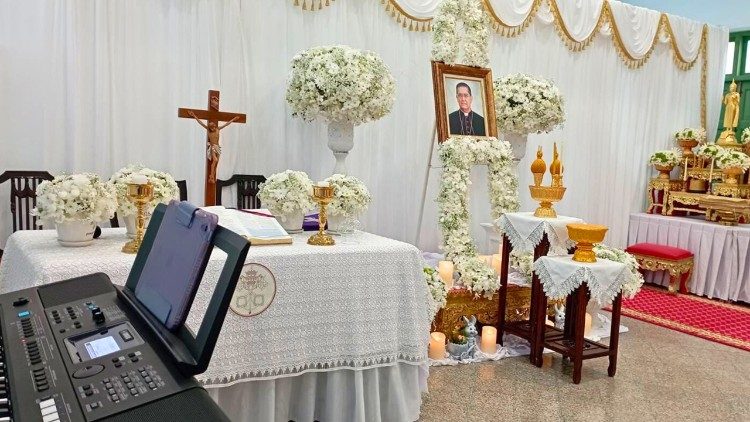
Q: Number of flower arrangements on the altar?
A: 4